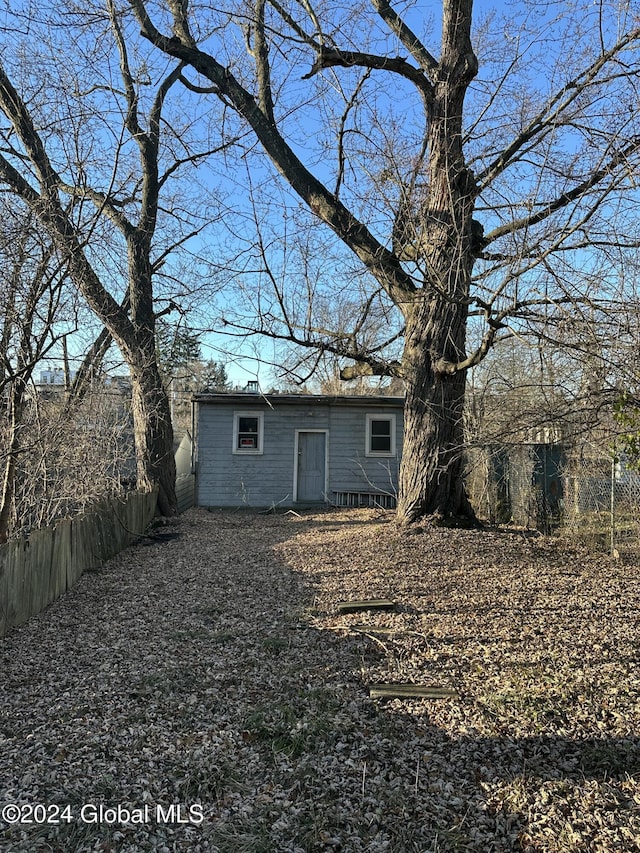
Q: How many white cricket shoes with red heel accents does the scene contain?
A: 0